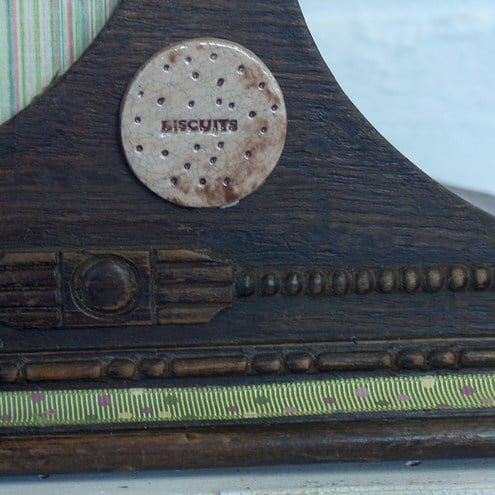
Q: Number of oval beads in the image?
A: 11